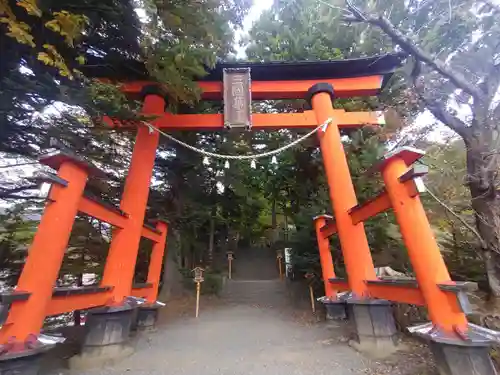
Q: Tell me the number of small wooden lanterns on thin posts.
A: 4